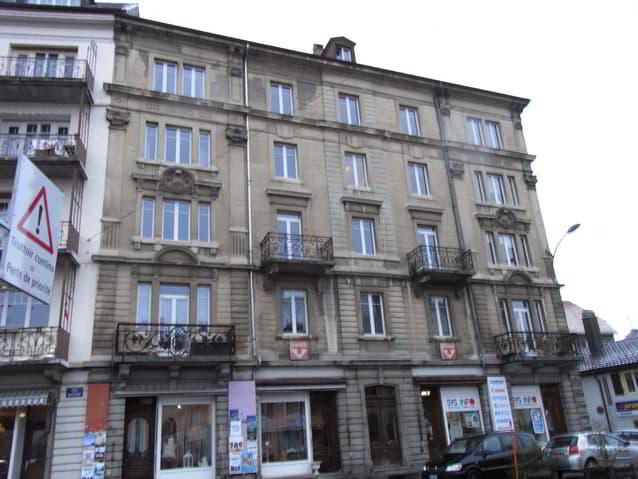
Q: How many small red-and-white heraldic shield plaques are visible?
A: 2